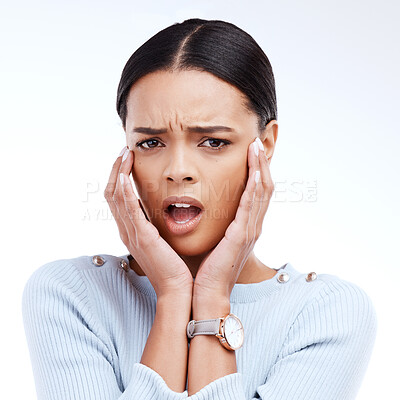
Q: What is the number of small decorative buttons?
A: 4